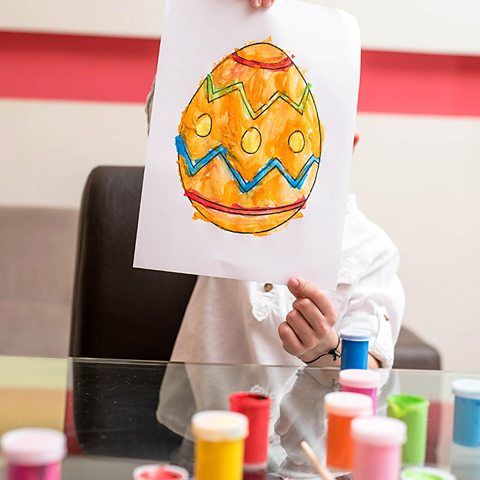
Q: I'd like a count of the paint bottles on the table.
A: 9